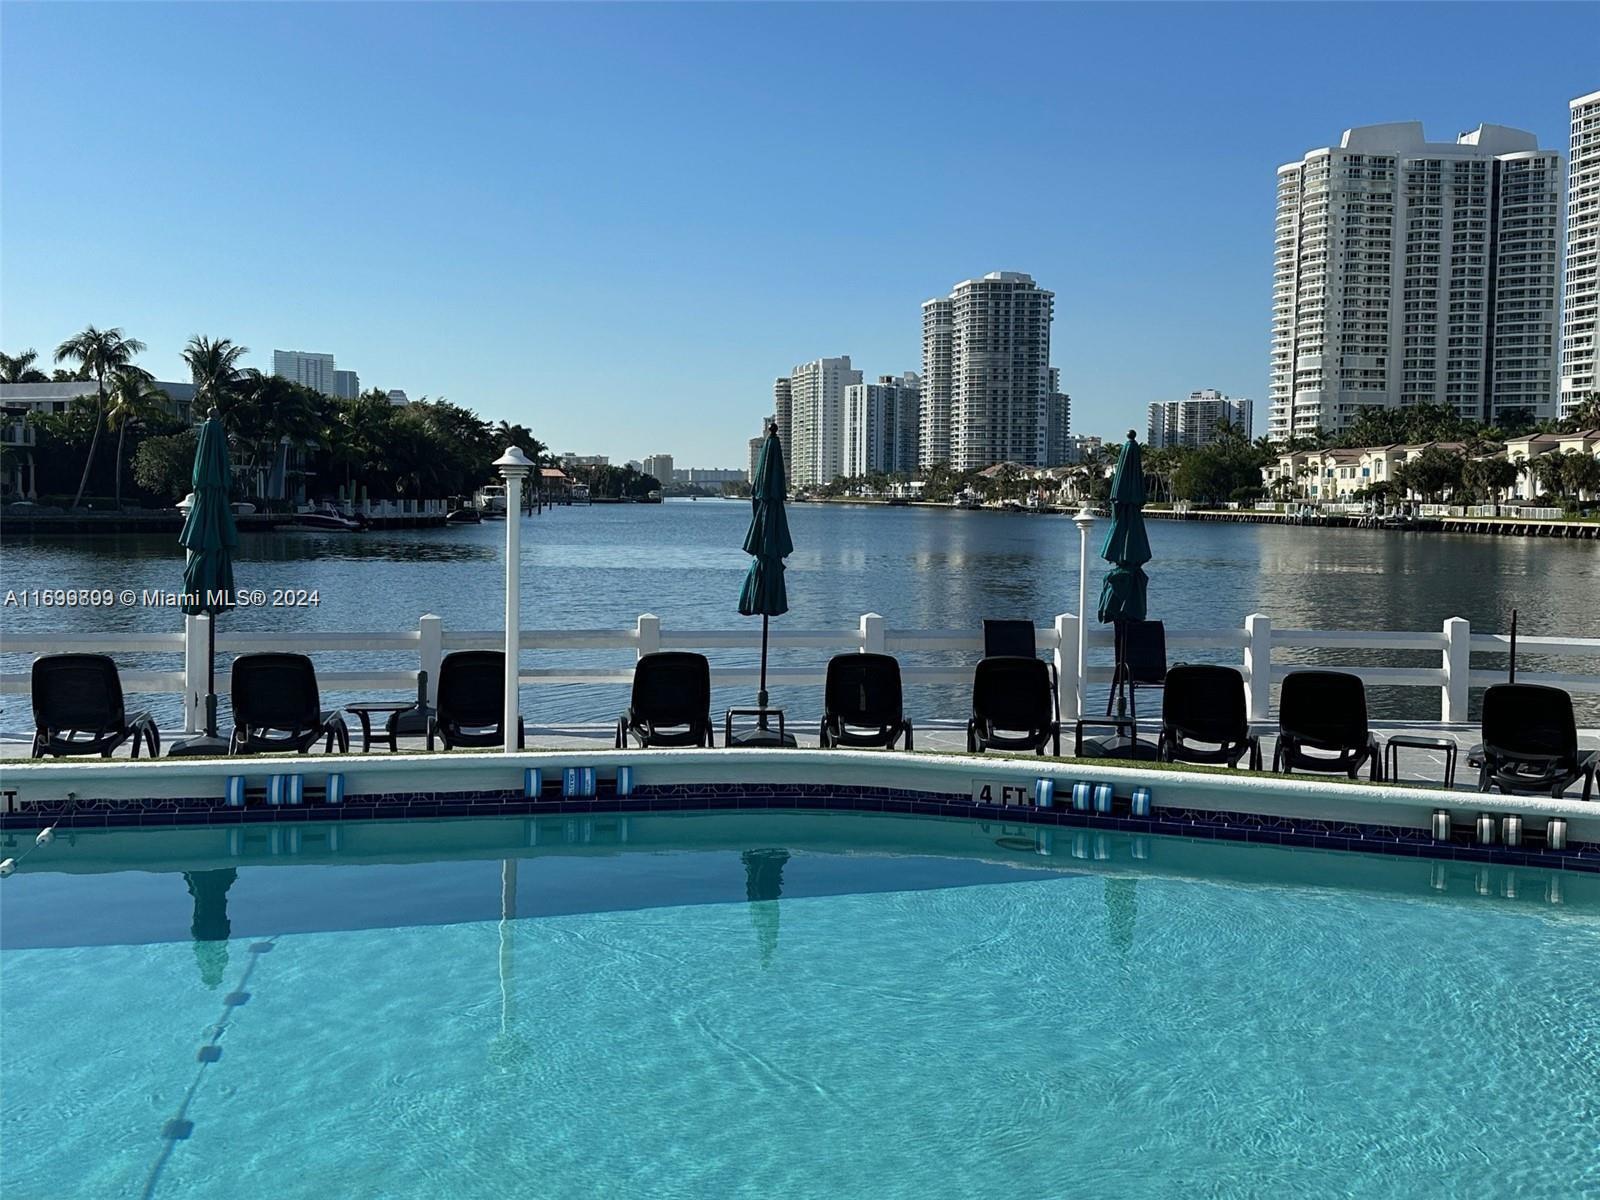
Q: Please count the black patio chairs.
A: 11